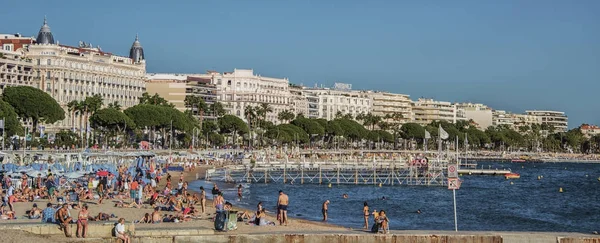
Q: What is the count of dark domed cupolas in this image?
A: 2